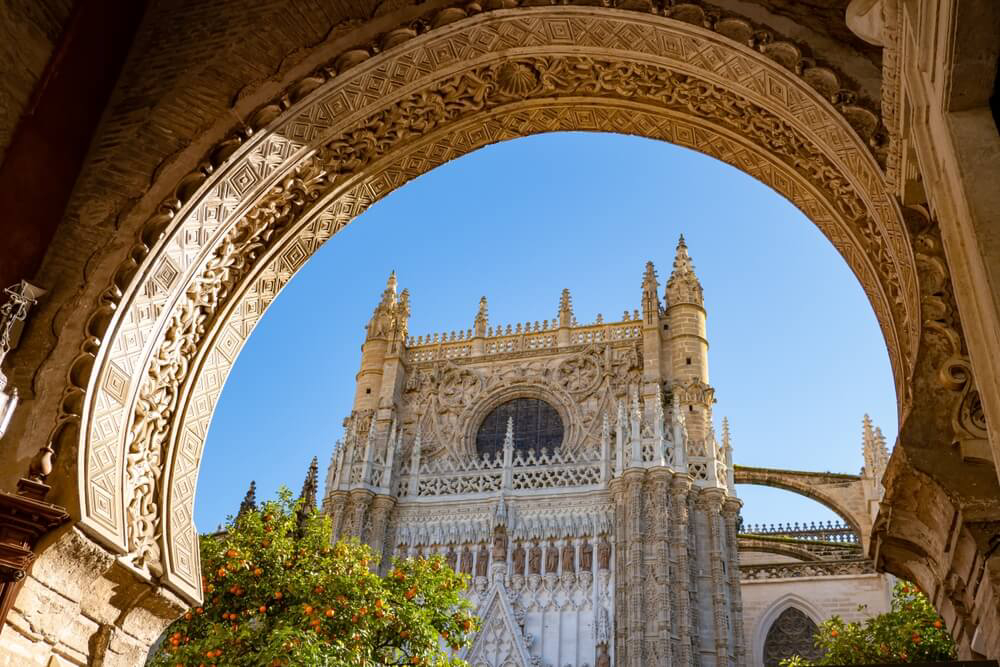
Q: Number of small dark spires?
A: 2